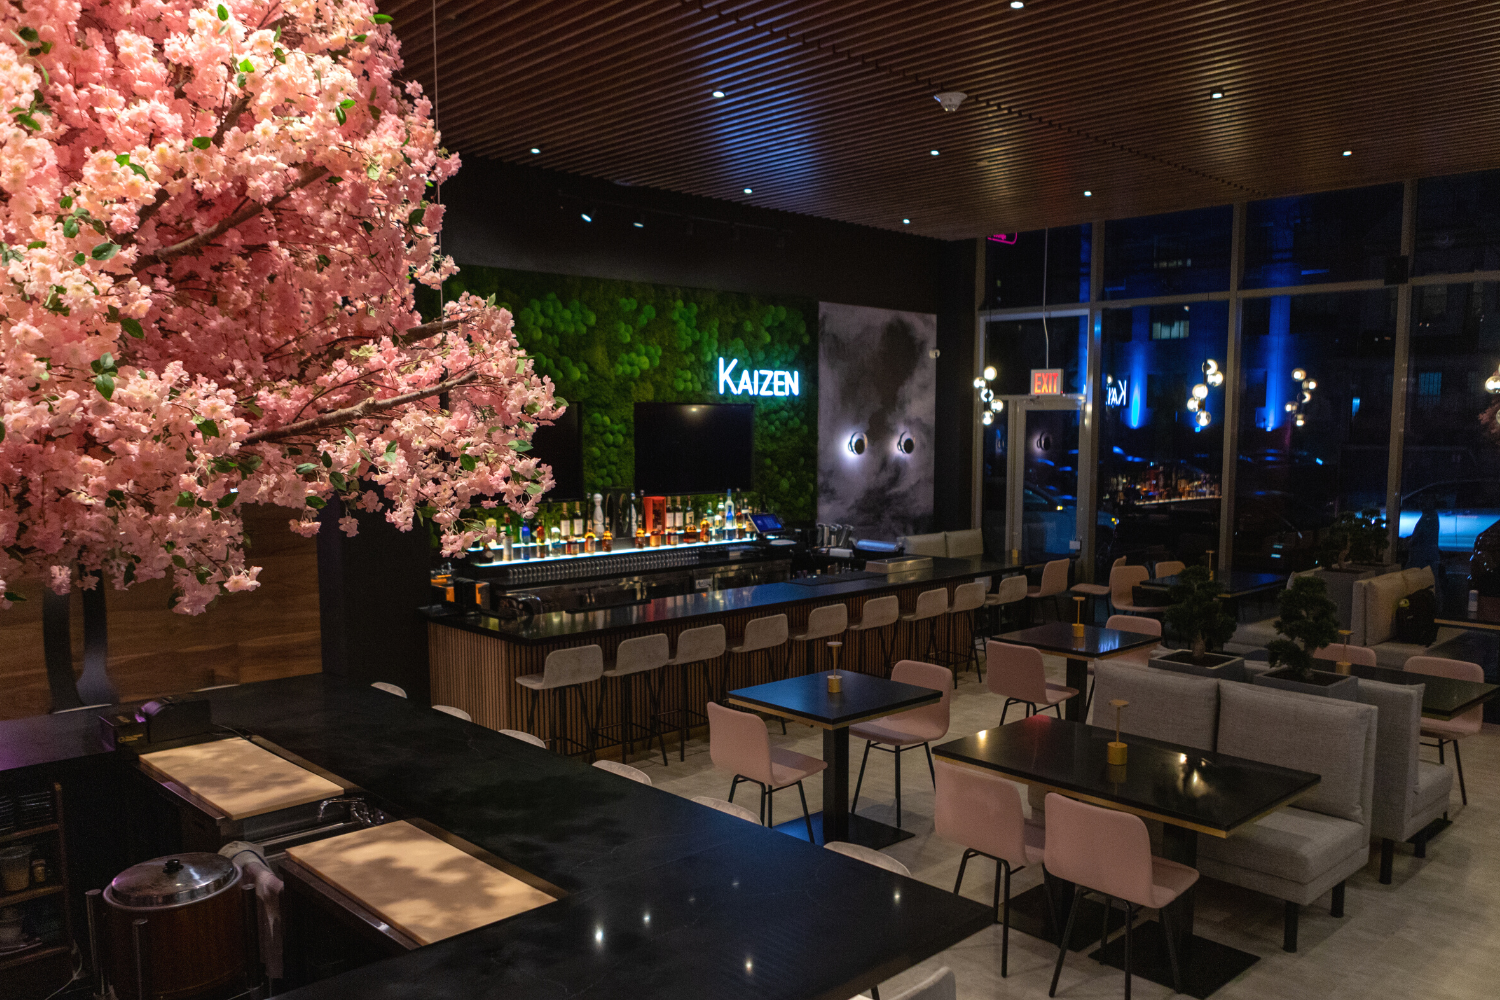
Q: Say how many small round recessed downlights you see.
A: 9